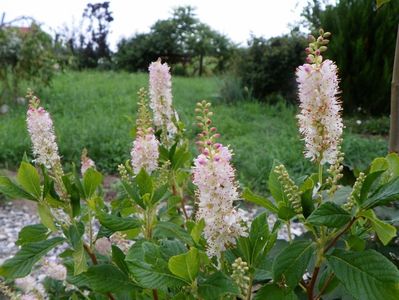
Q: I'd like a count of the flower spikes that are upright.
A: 5